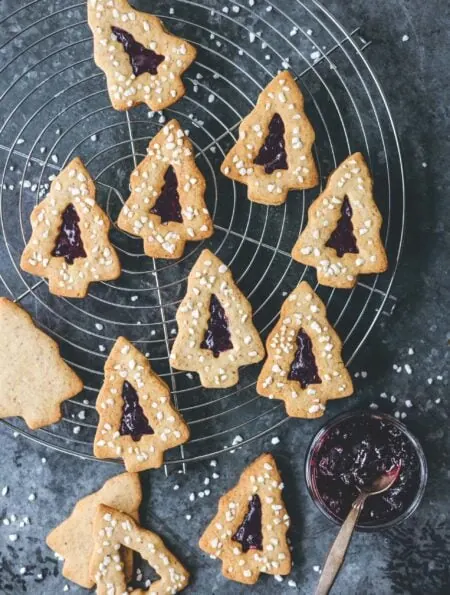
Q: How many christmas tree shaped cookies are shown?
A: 12